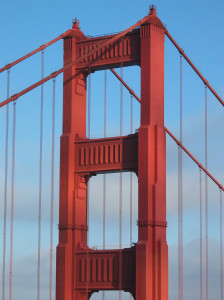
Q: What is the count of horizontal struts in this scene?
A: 3